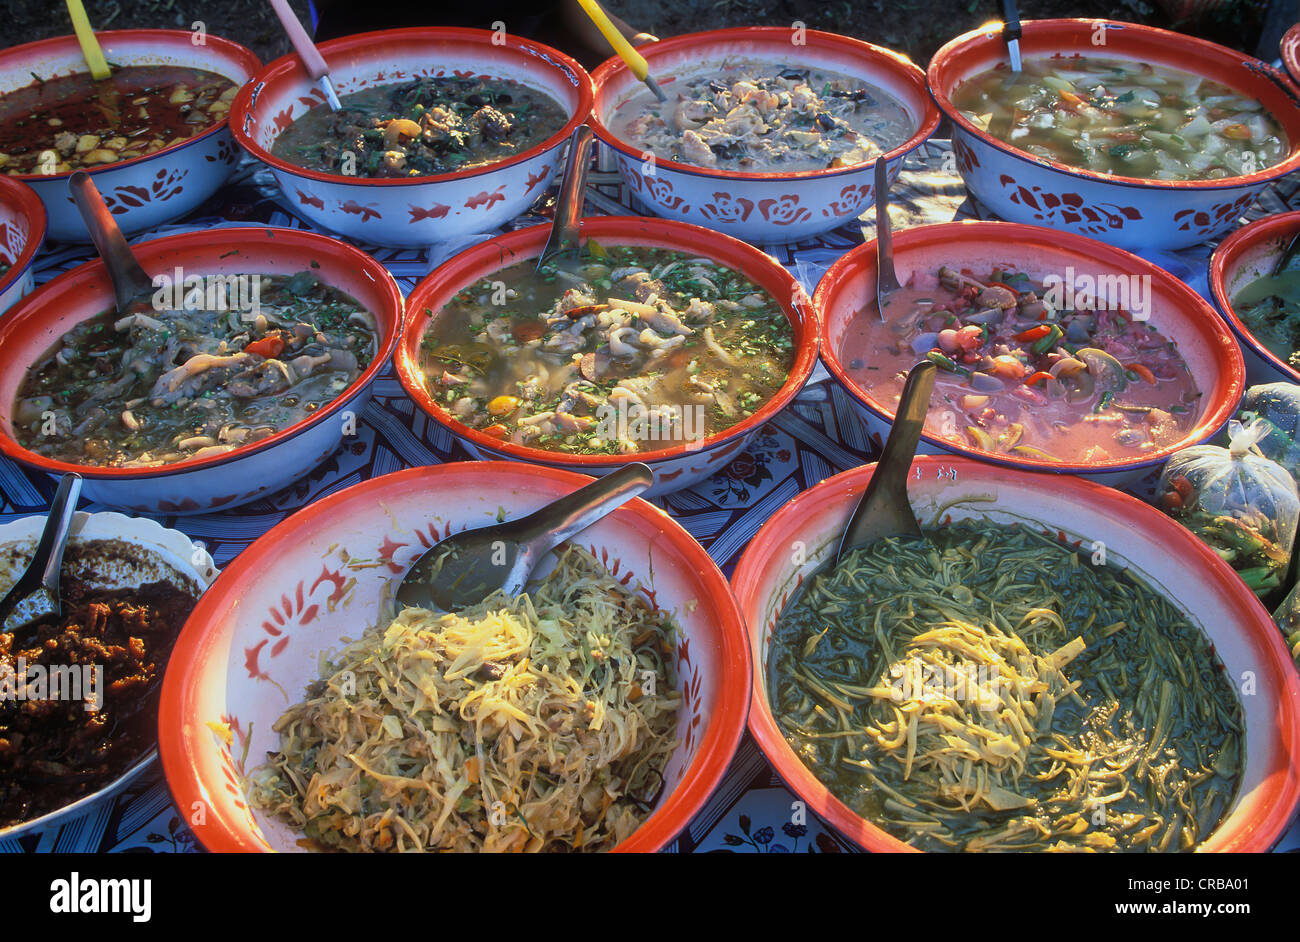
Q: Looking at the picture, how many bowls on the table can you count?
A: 13